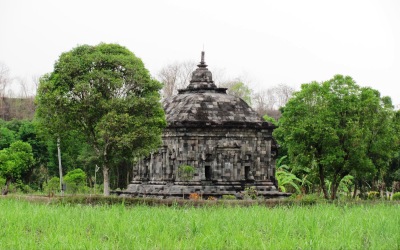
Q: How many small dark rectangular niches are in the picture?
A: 2